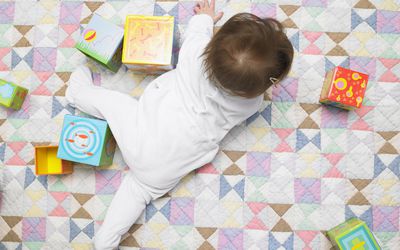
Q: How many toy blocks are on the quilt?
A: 7